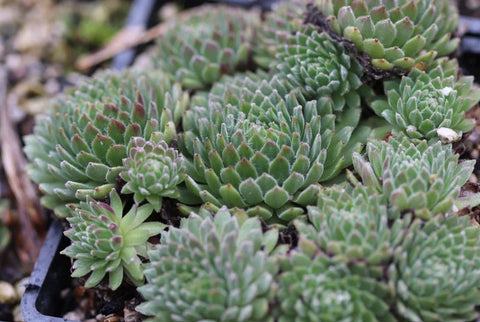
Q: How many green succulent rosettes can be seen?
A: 14